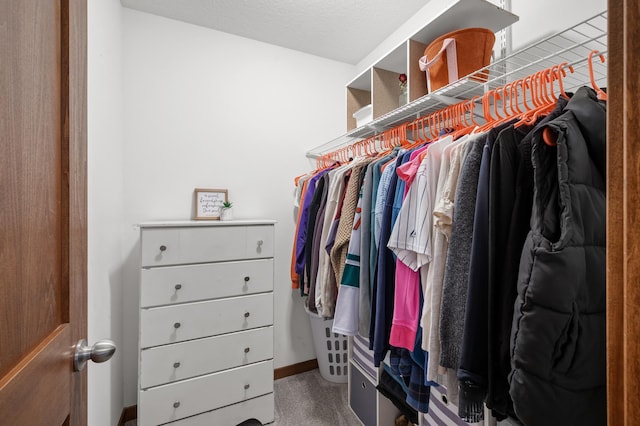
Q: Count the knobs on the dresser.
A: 10